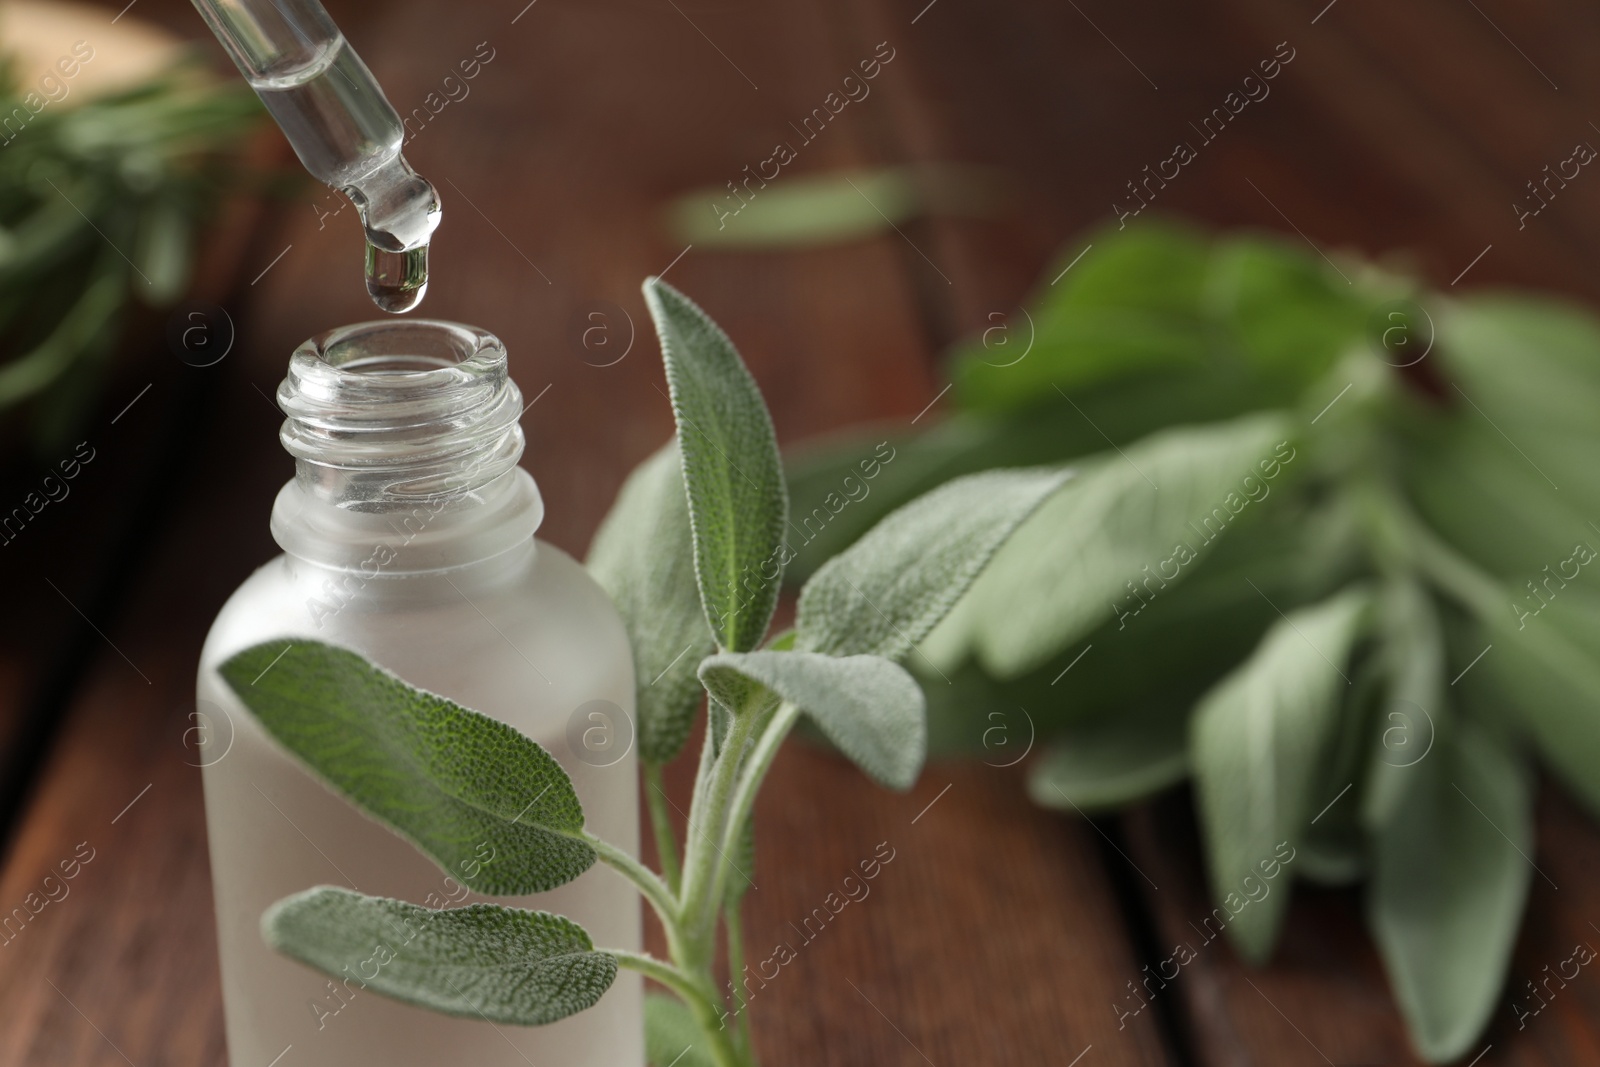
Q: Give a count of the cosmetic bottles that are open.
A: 1